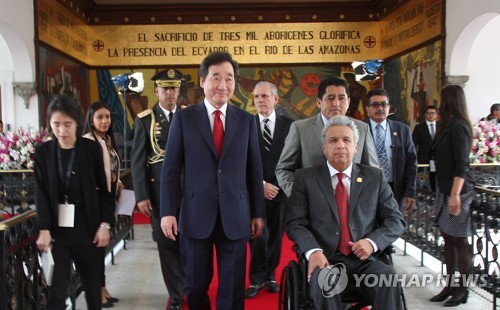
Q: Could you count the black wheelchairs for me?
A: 1